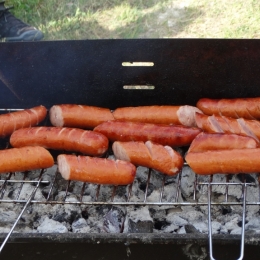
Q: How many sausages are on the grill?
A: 12